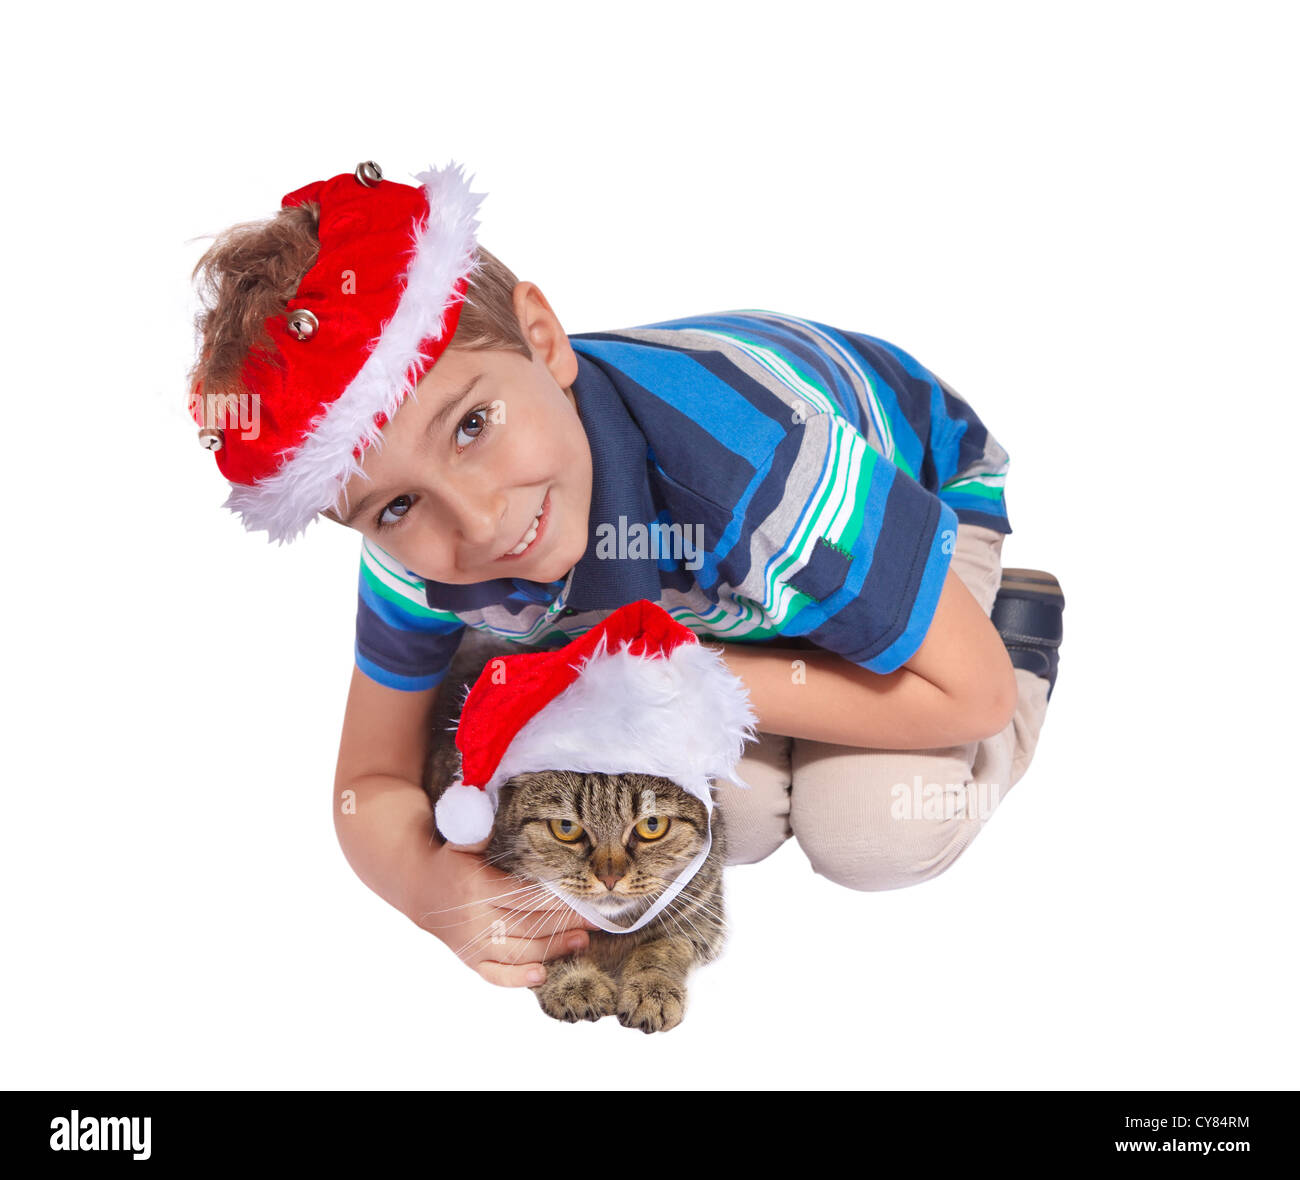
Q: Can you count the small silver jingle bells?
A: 3